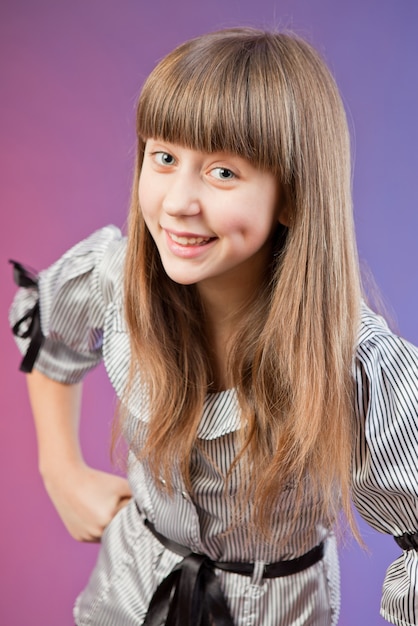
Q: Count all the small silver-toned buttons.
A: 2